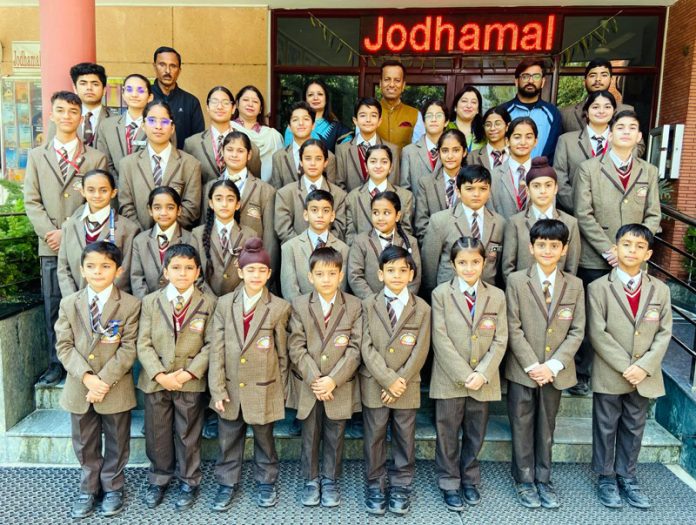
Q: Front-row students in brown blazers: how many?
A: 8